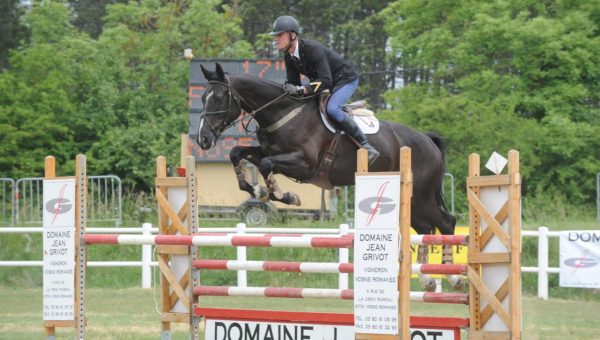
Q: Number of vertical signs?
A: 2